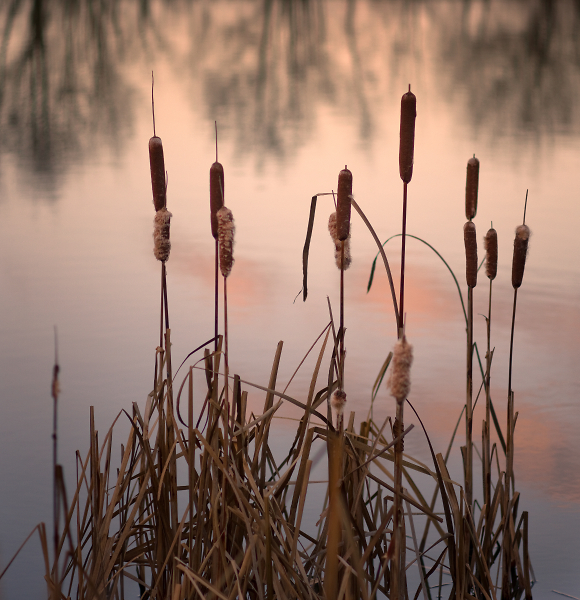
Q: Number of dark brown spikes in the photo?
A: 8